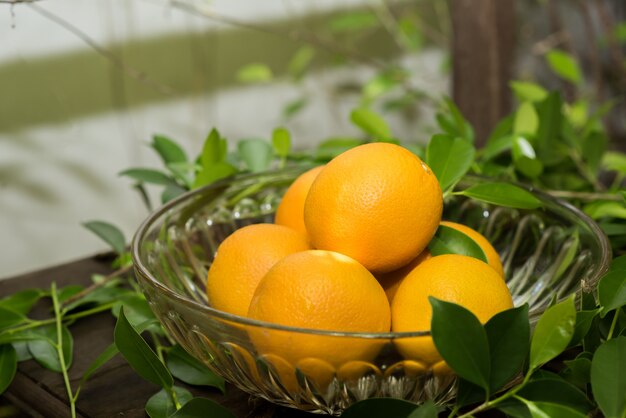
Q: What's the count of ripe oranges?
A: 6